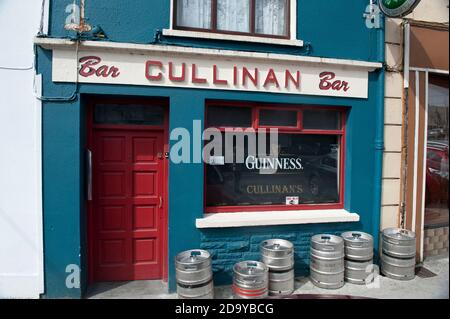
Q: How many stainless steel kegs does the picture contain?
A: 6